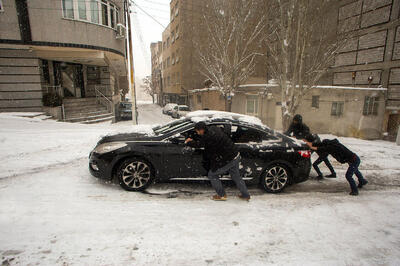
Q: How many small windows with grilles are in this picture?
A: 3